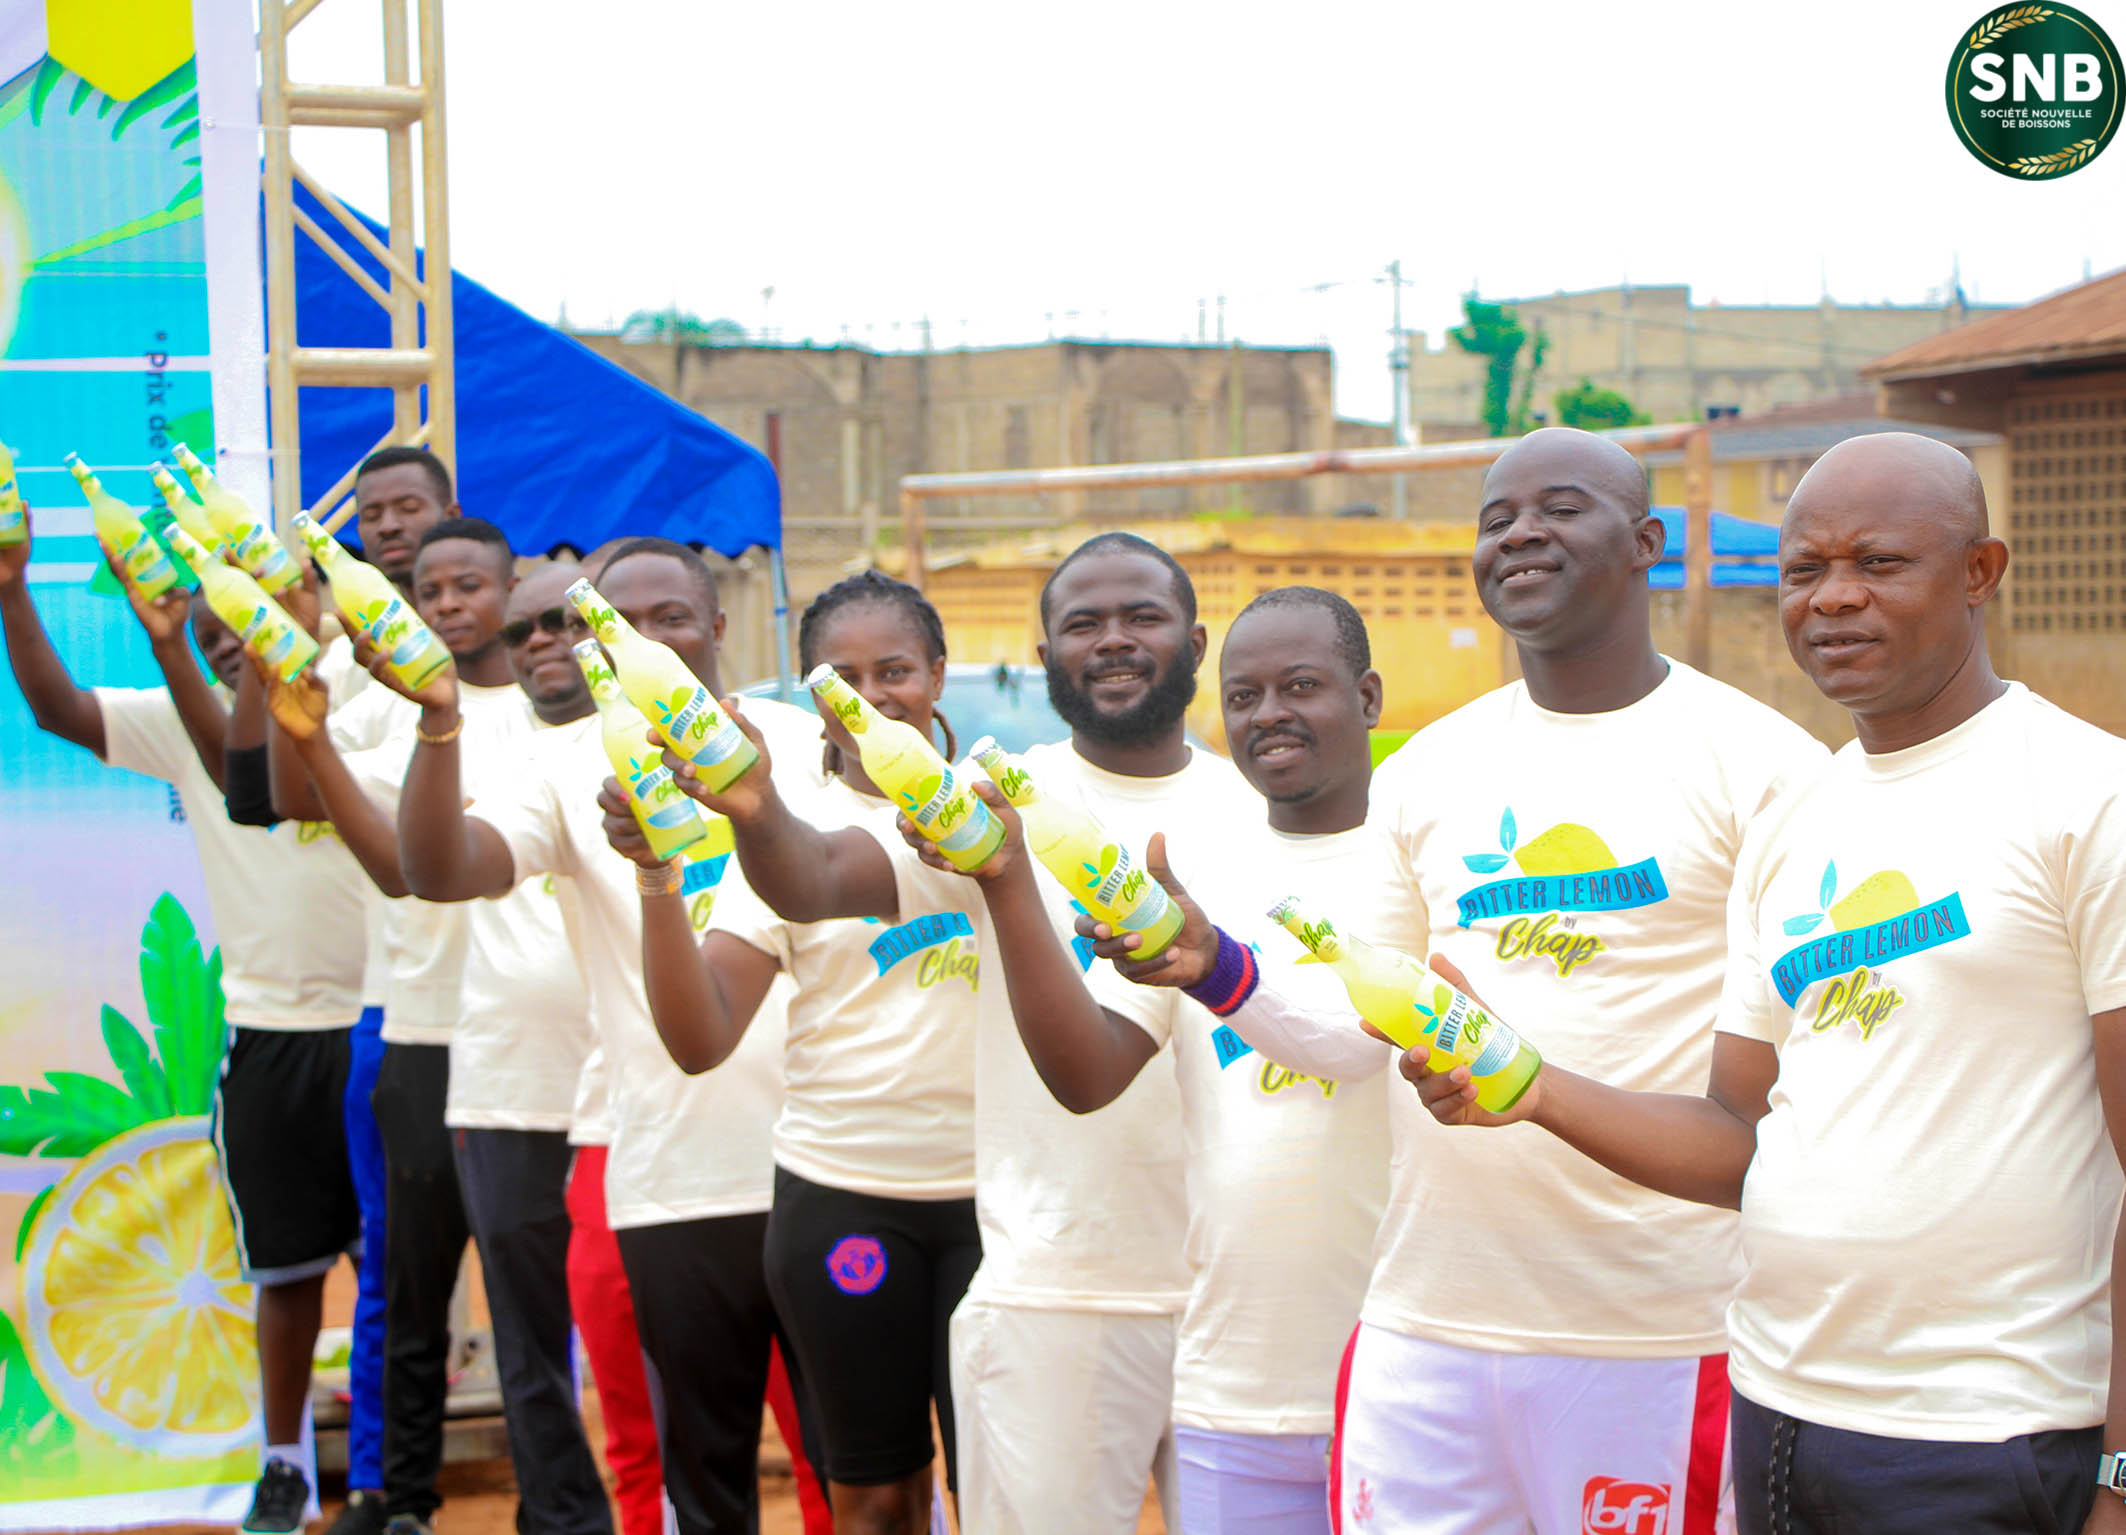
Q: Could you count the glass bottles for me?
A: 11